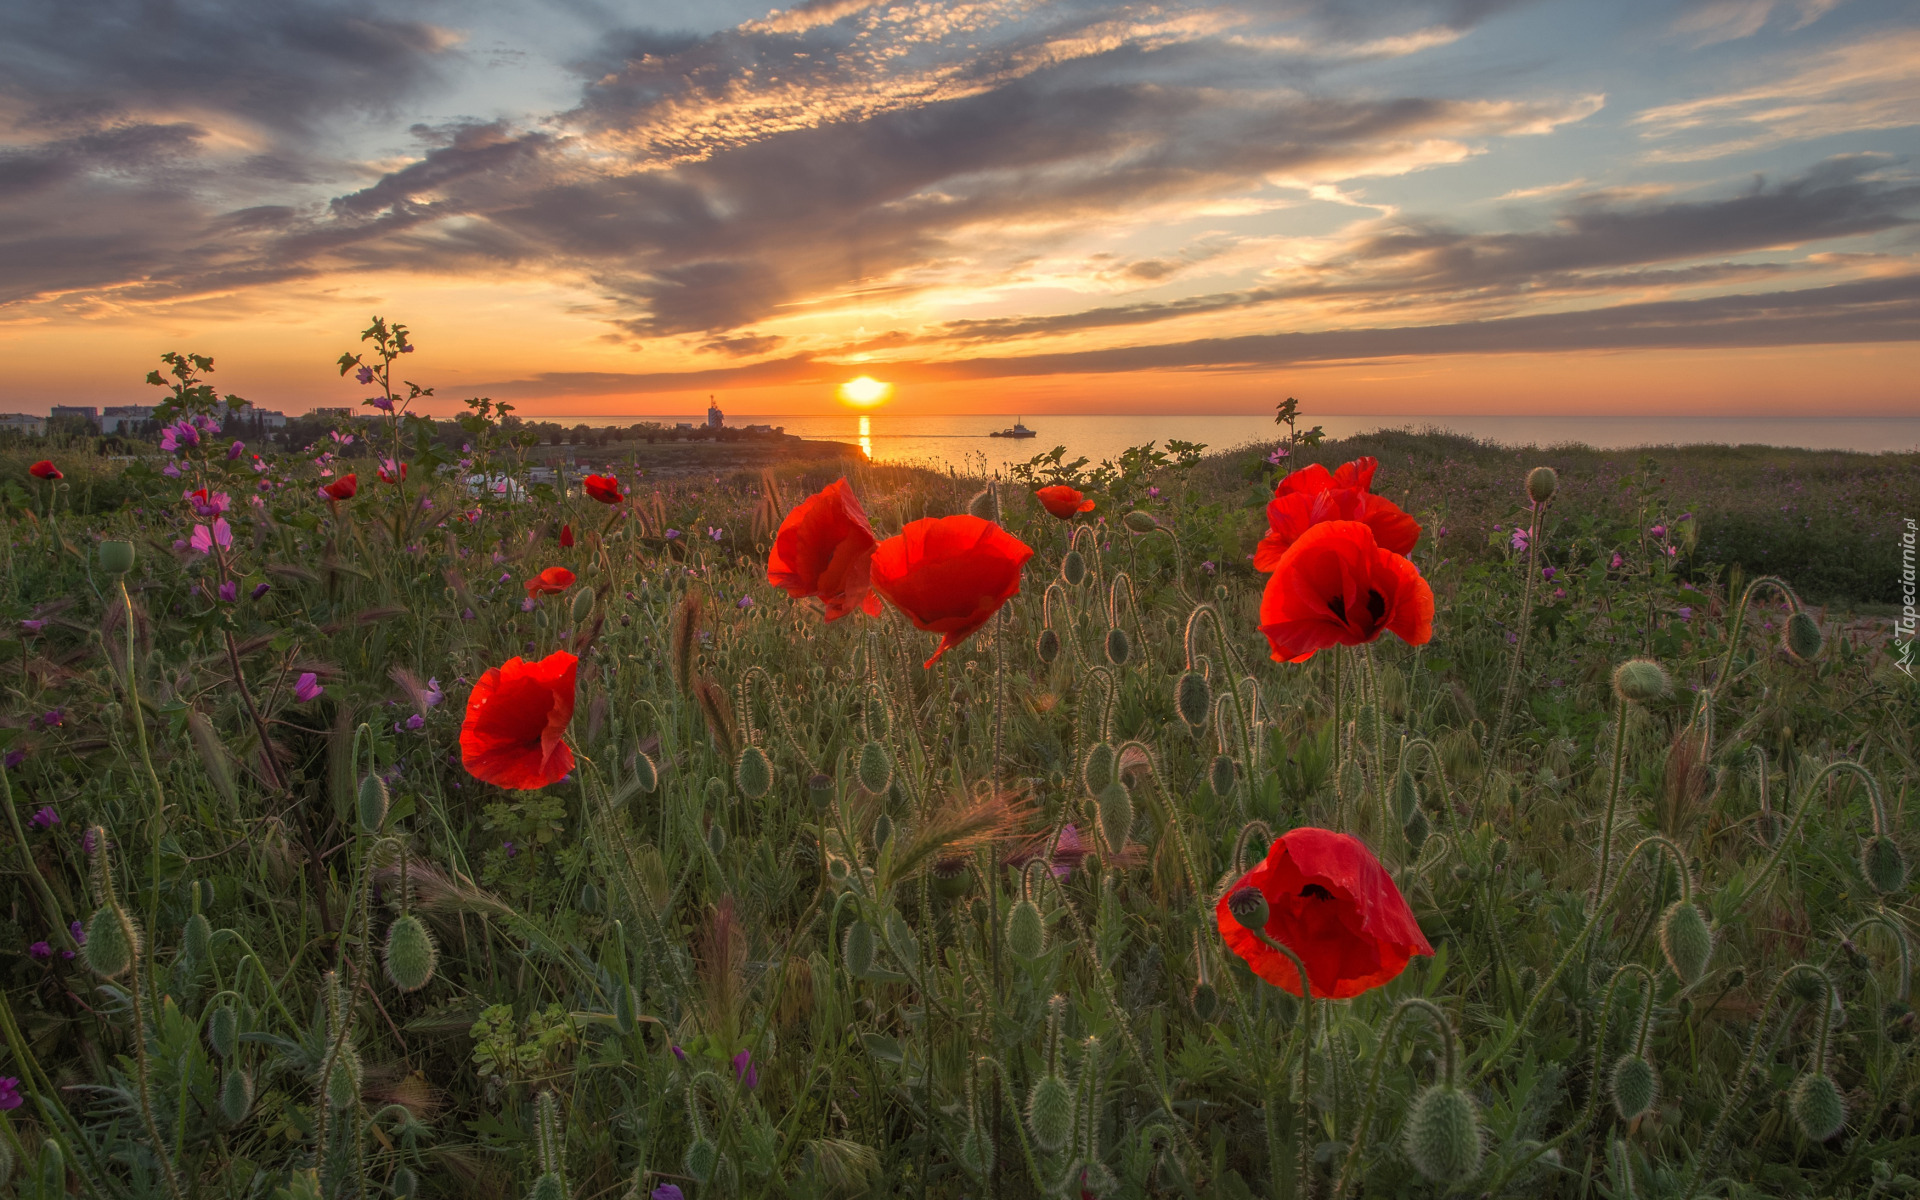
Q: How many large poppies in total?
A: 6